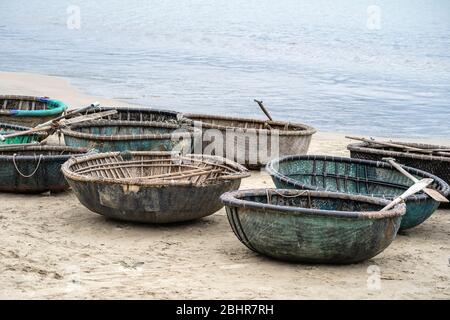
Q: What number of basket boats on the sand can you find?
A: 10